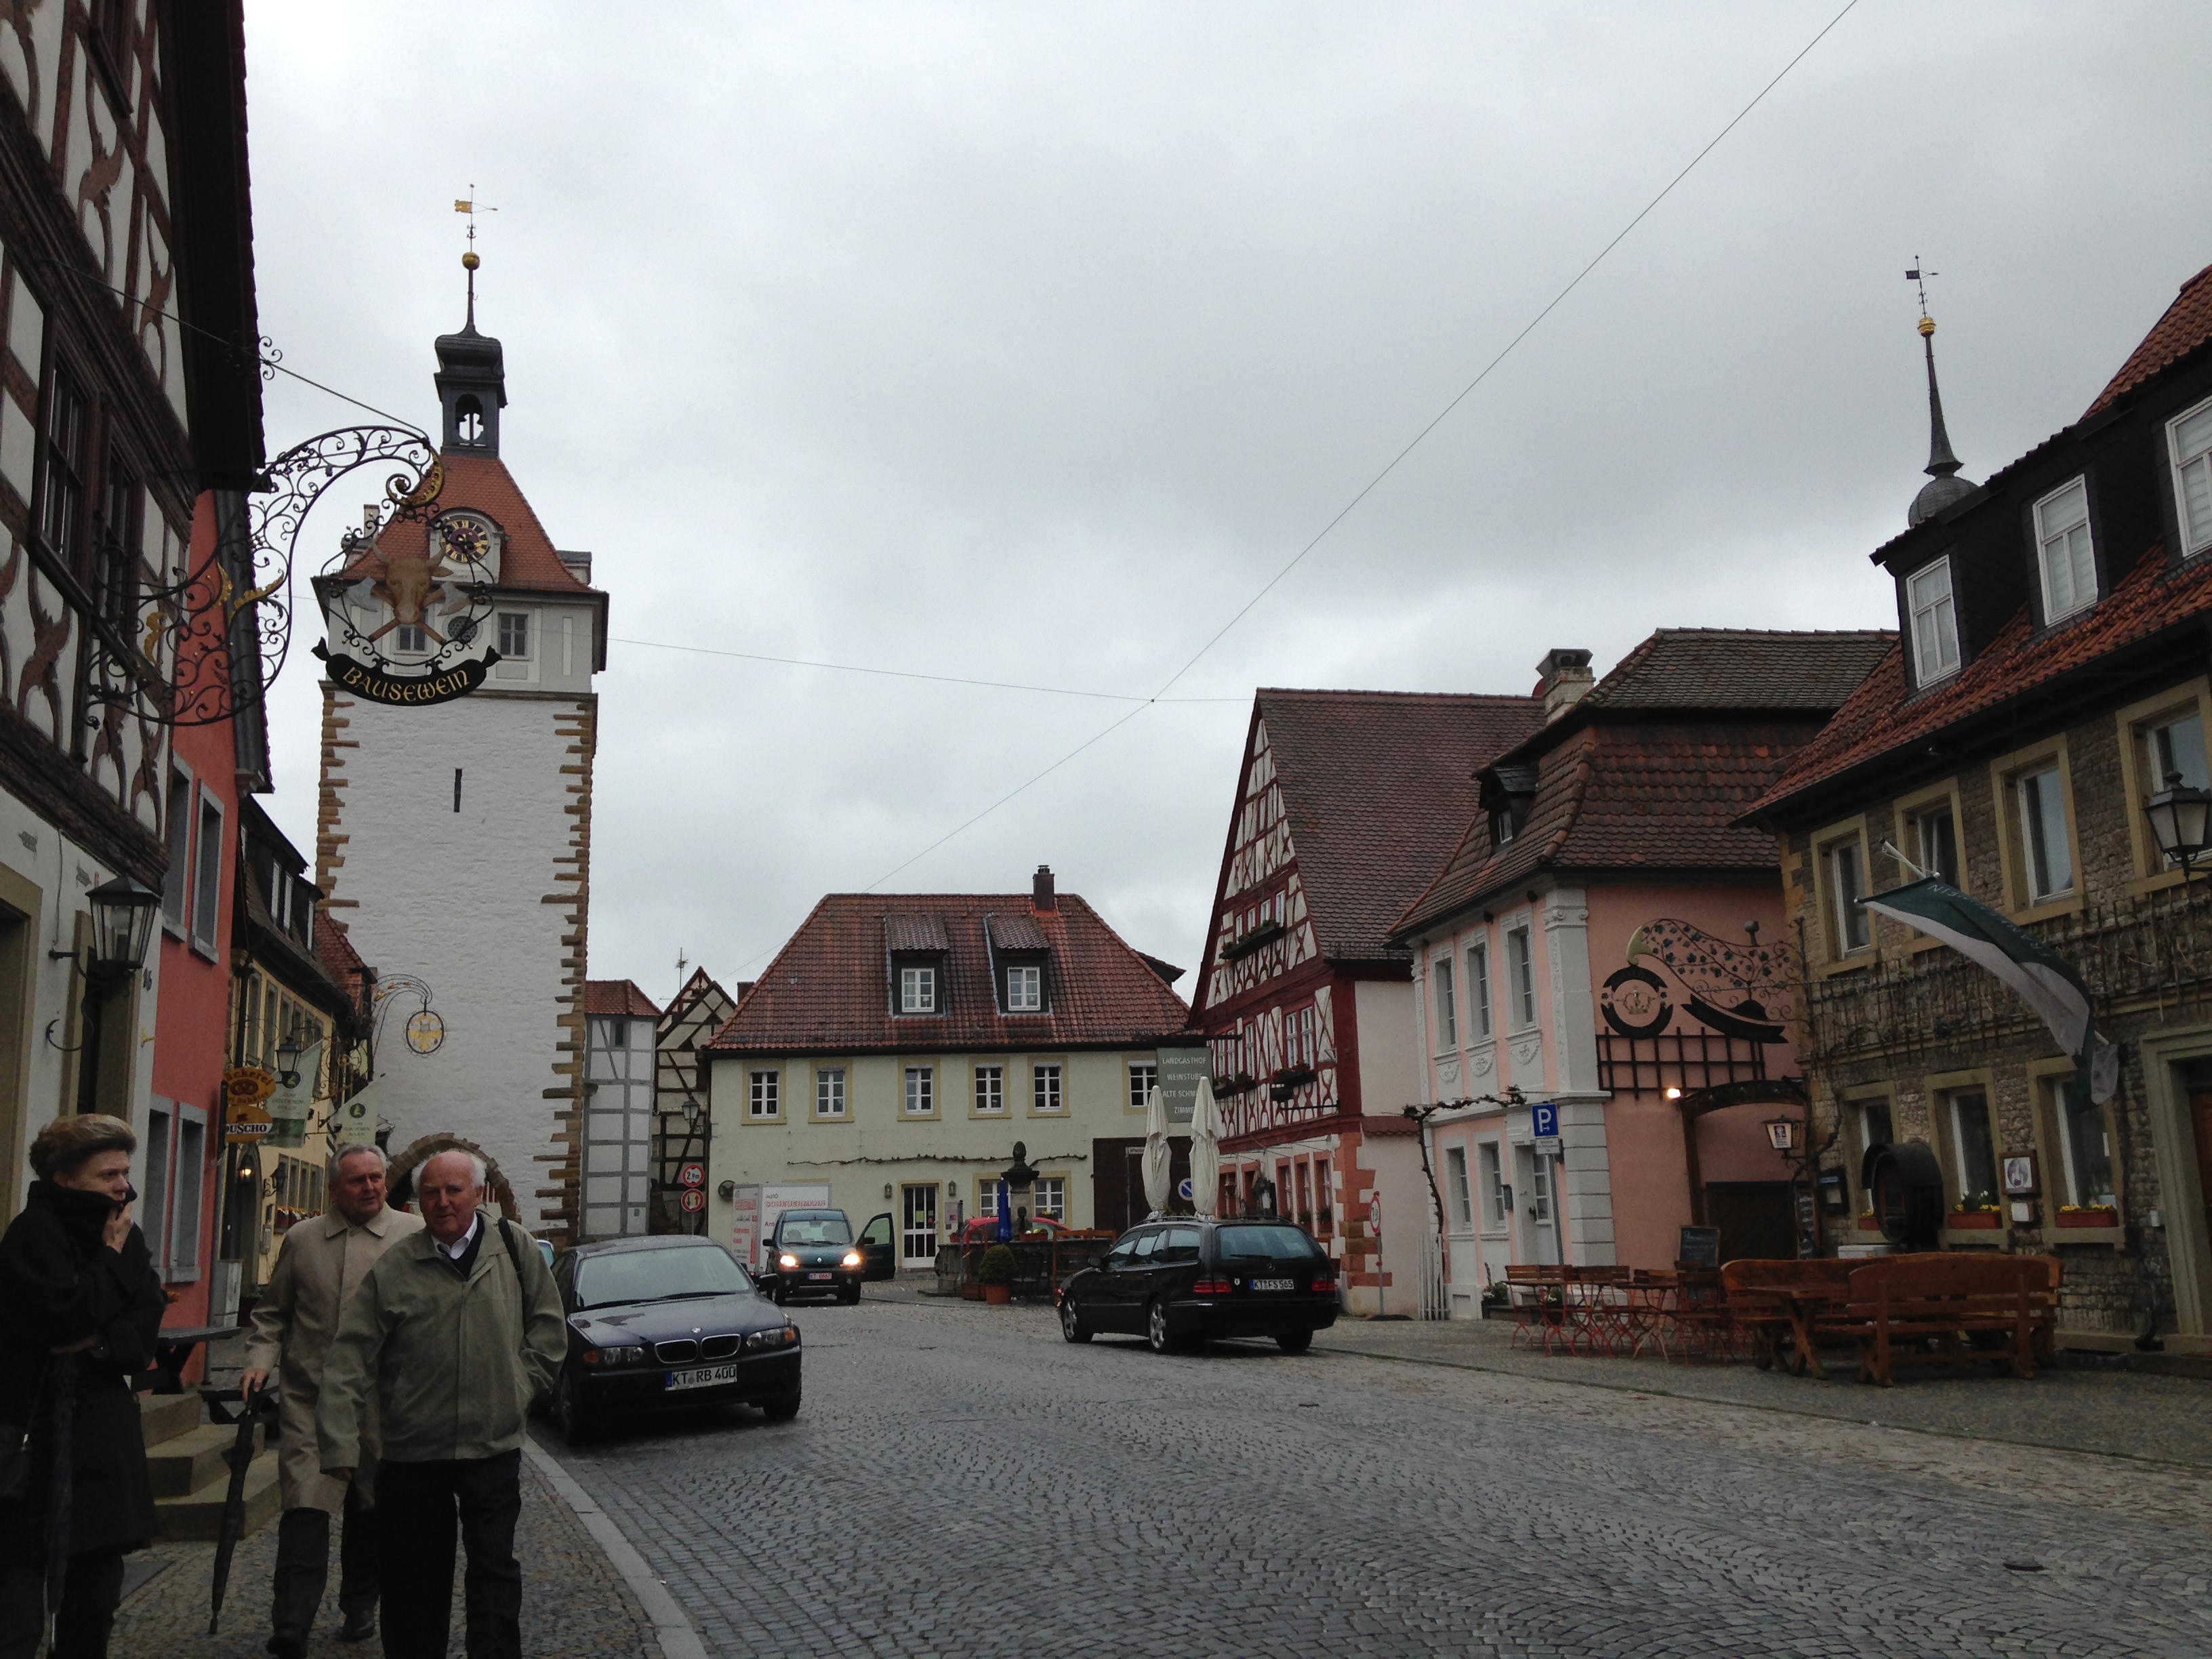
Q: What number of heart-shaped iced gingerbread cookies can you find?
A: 0